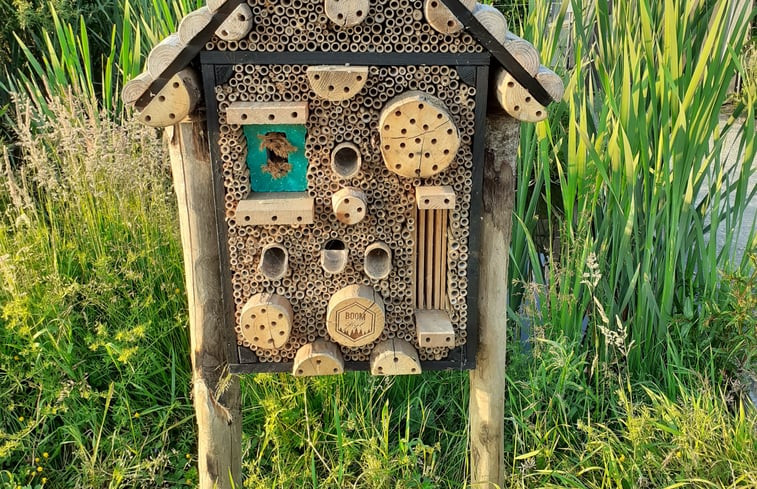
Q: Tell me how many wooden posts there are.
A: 2